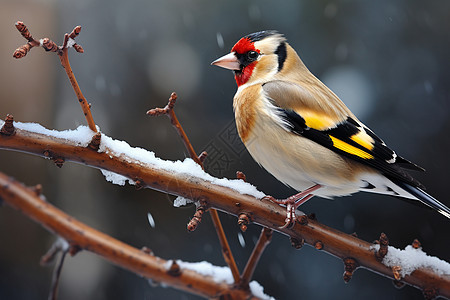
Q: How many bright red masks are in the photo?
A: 1